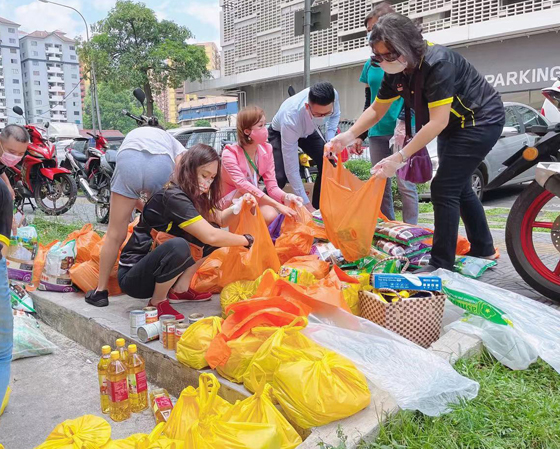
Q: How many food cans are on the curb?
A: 7